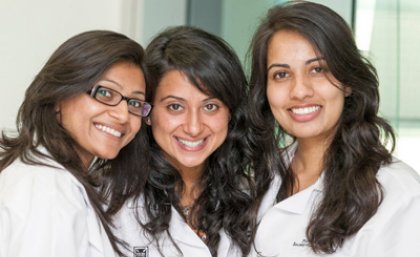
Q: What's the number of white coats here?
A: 3